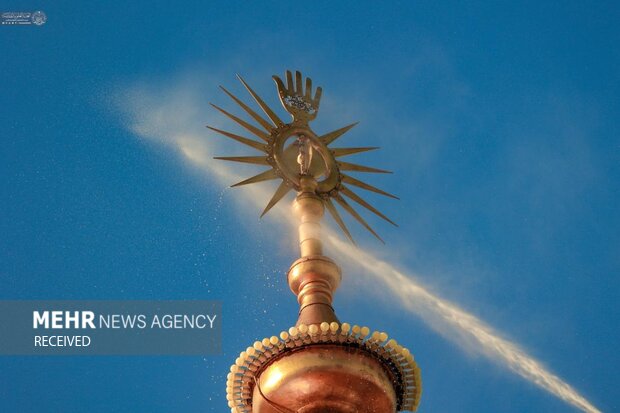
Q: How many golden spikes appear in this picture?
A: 14